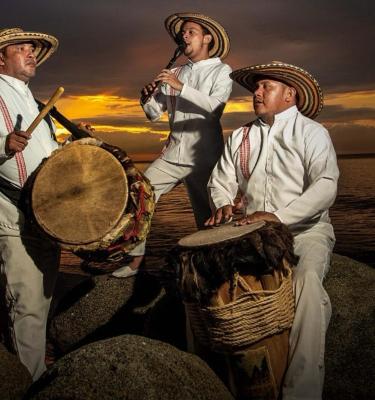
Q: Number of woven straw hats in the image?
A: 3